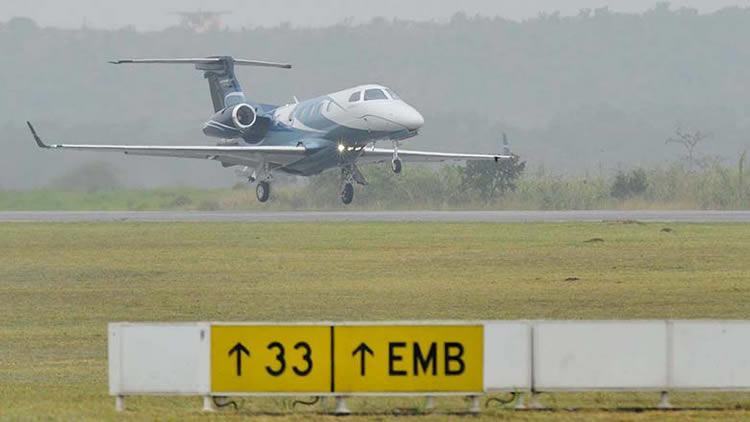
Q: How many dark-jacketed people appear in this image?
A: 0